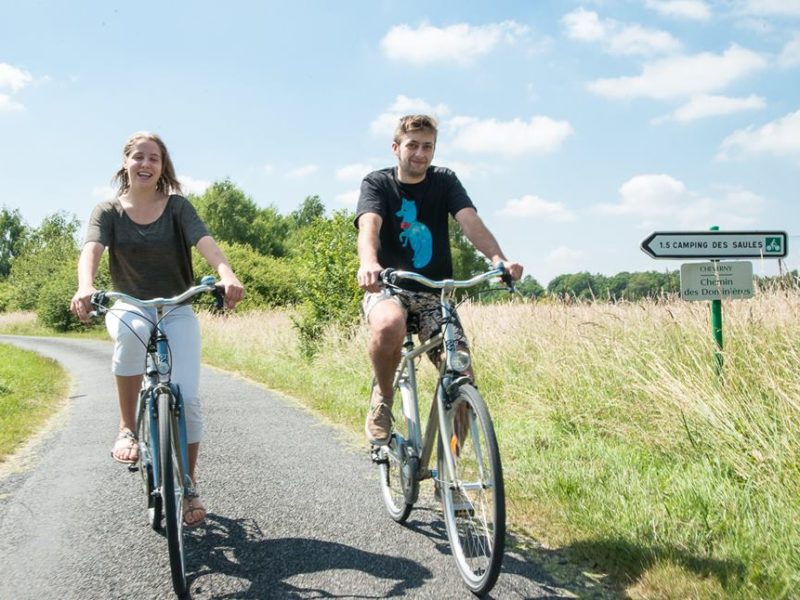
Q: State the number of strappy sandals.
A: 2